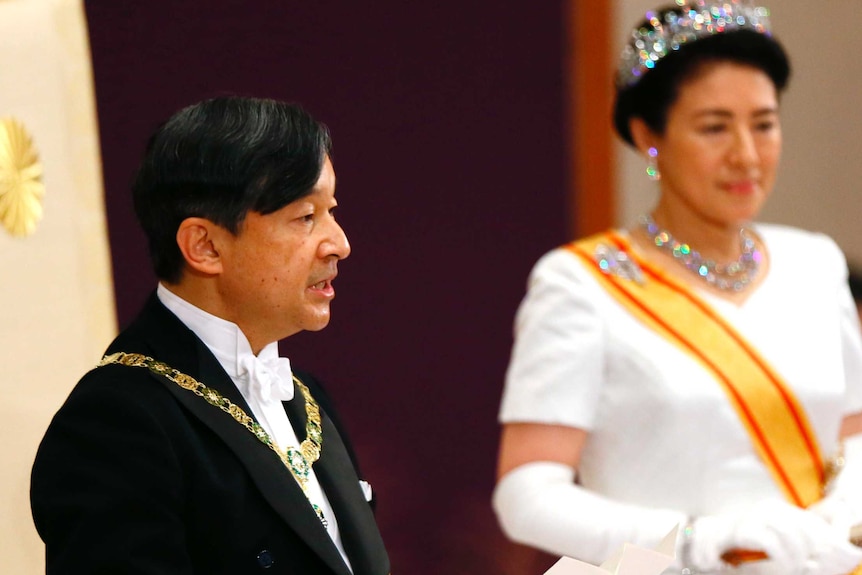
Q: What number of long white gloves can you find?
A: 2